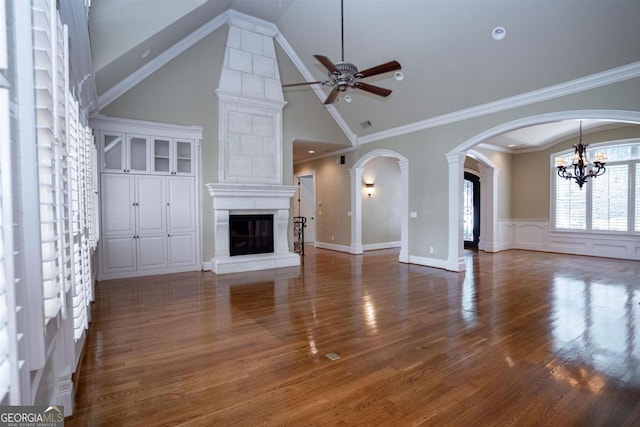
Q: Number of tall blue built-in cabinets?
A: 0